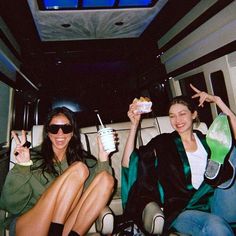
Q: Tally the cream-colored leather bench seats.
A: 1